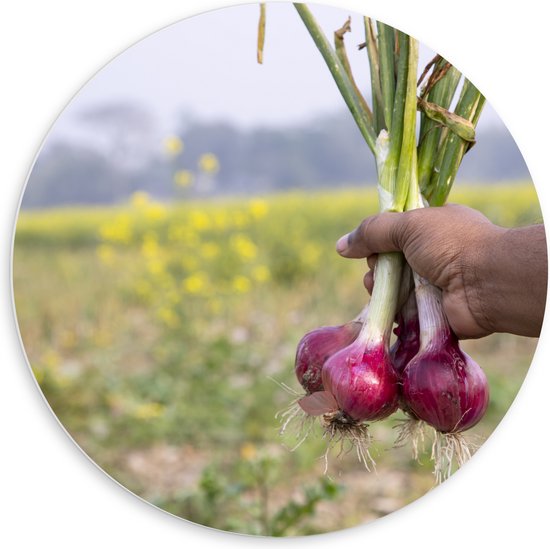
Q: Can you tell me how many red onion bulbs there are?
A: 4